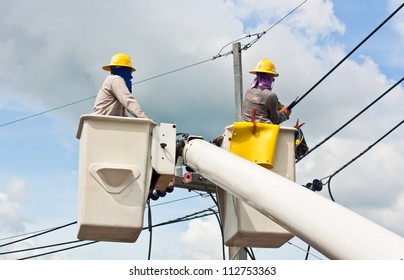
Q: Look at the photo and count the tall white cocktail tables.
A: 0